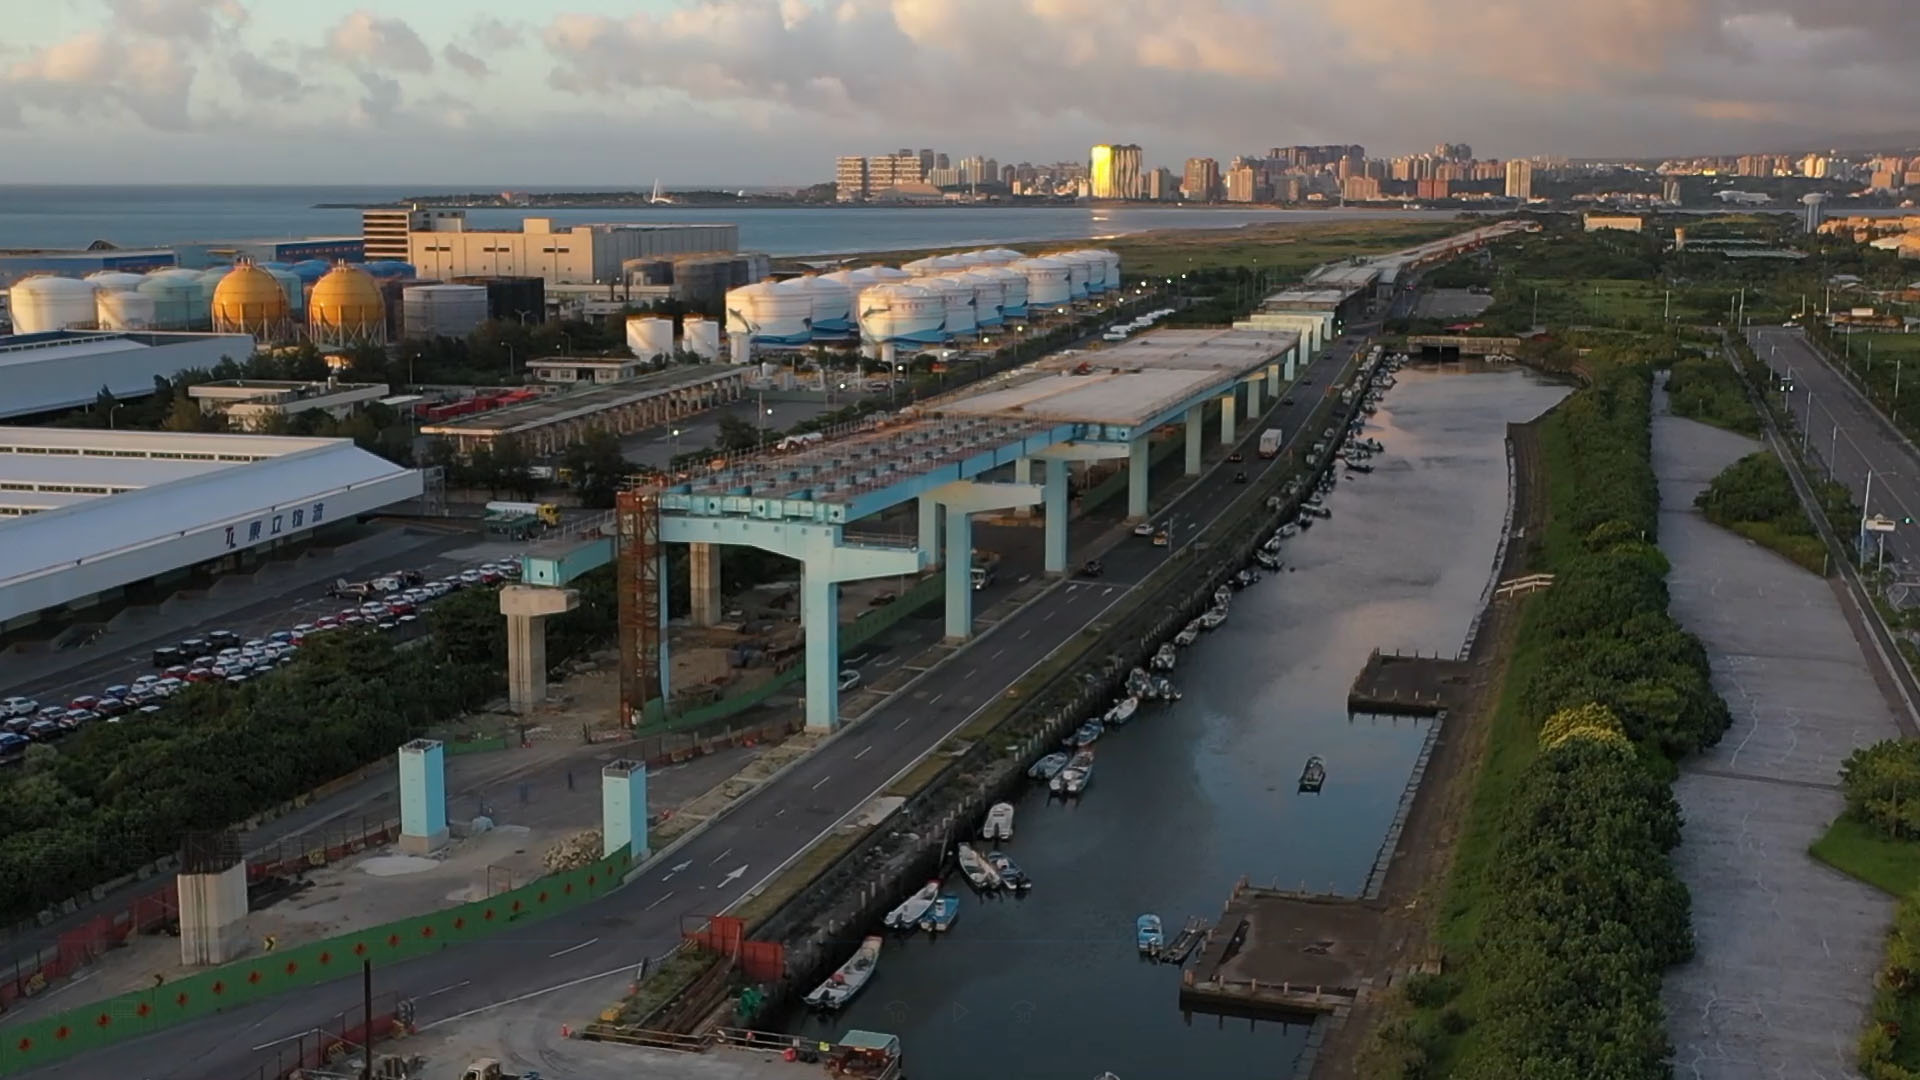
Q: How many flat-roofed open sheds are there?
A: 1